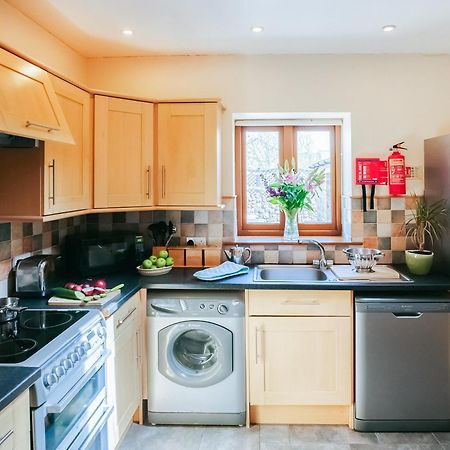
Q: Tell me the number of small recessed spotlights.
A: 3